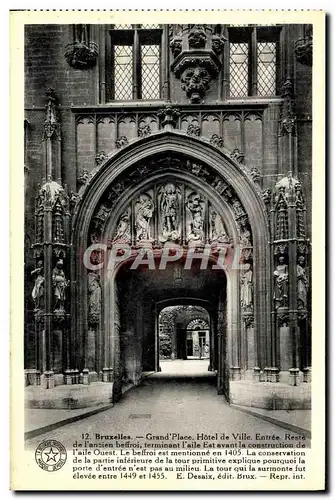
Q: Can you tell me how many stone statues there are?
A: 11